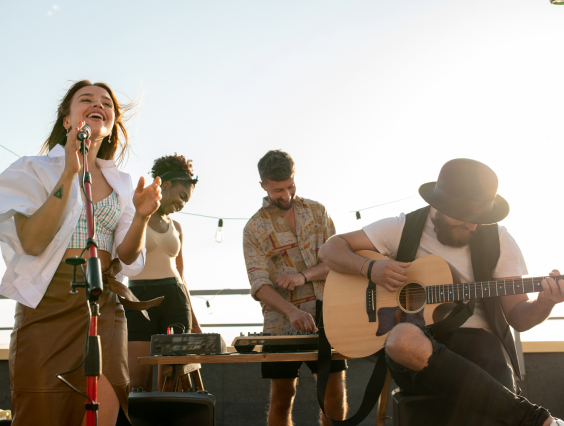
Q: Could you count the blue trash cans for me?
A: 0